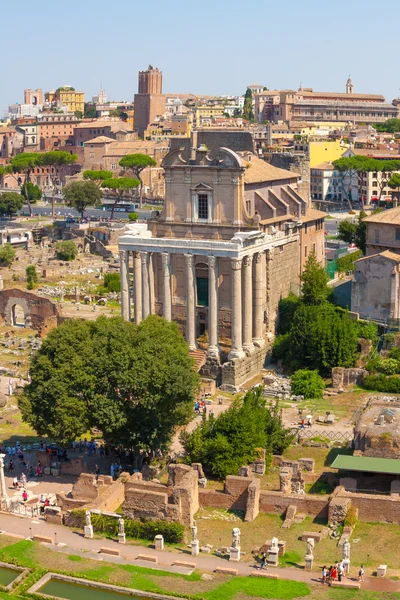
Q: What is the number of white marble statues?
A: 7